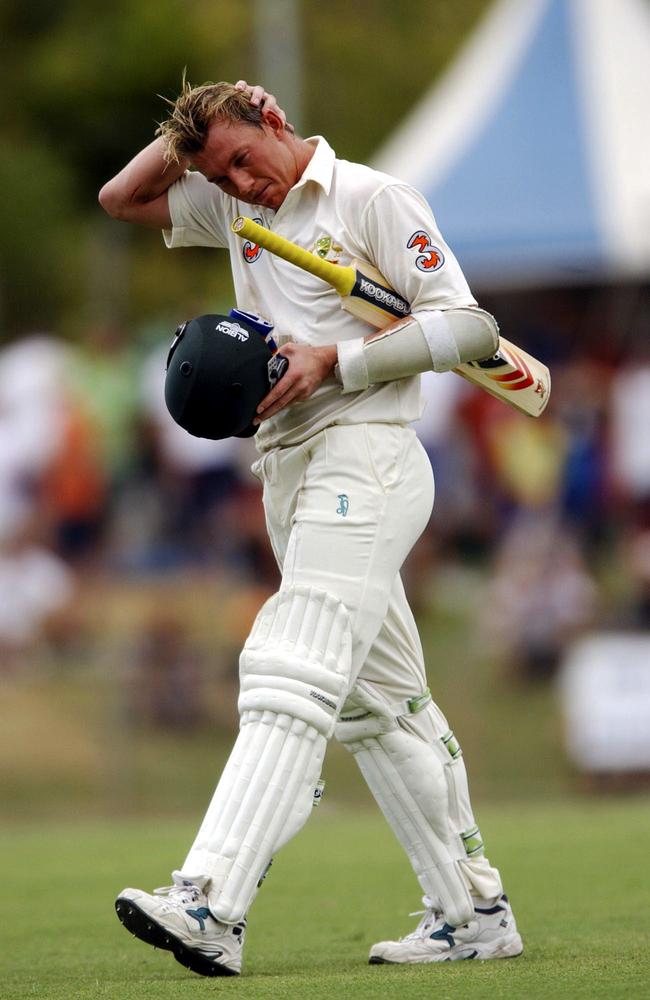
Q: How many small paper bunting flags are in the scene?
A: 0